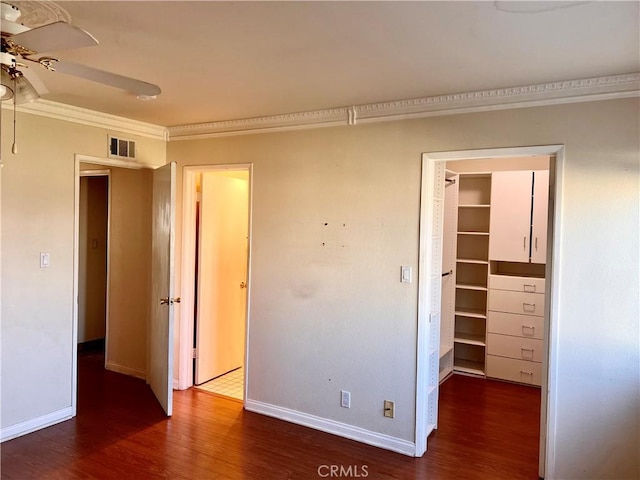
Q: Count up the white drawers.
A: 5